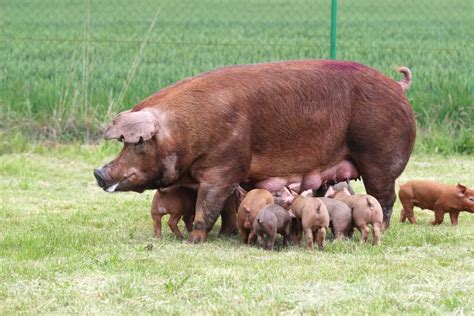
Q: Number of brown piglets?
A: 5